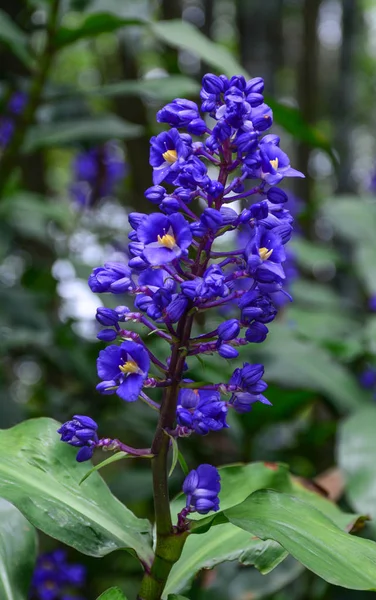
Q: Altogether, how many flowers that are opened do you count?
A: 5